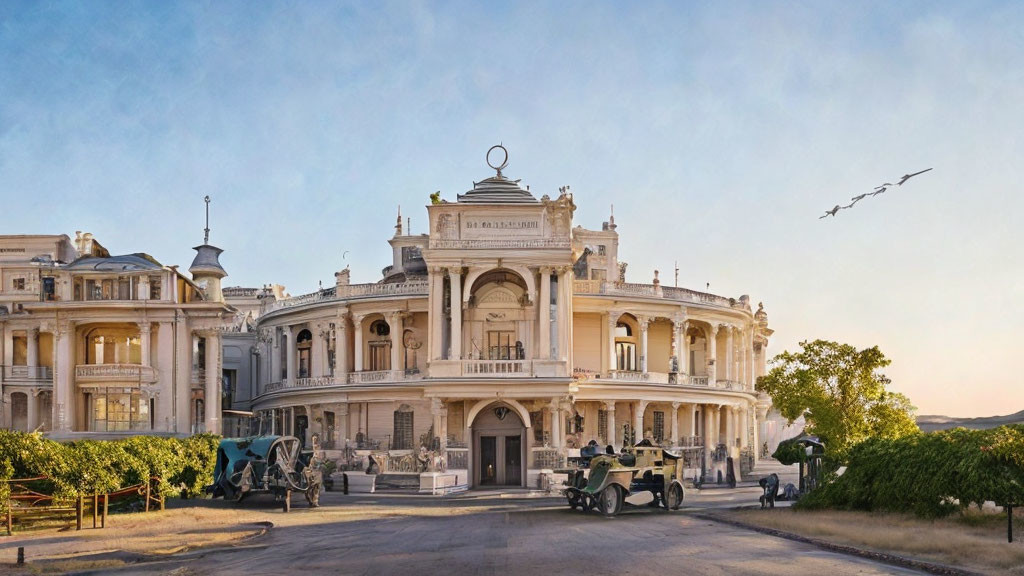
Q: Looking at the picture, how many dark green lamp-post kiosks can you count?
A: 1